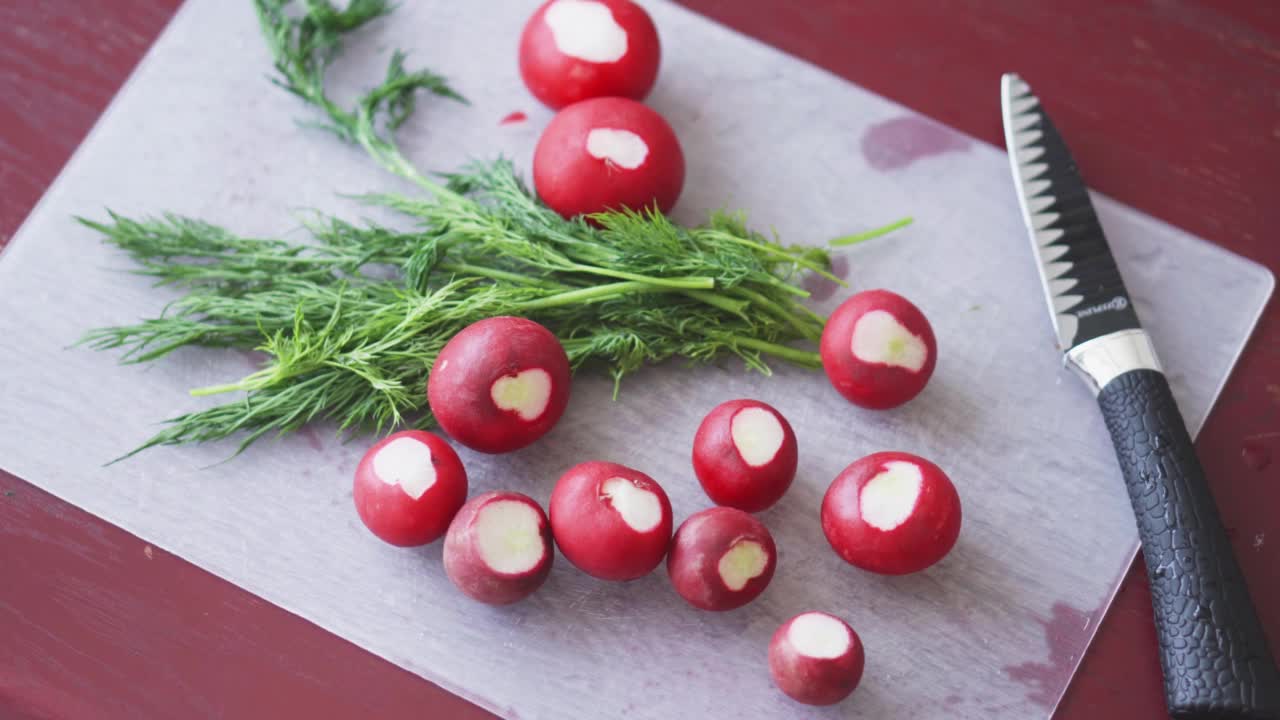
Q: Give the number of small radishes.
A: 11